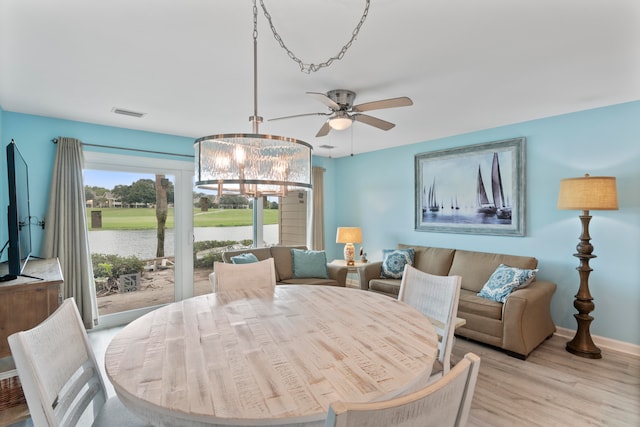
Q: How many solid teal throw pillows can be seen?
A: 2